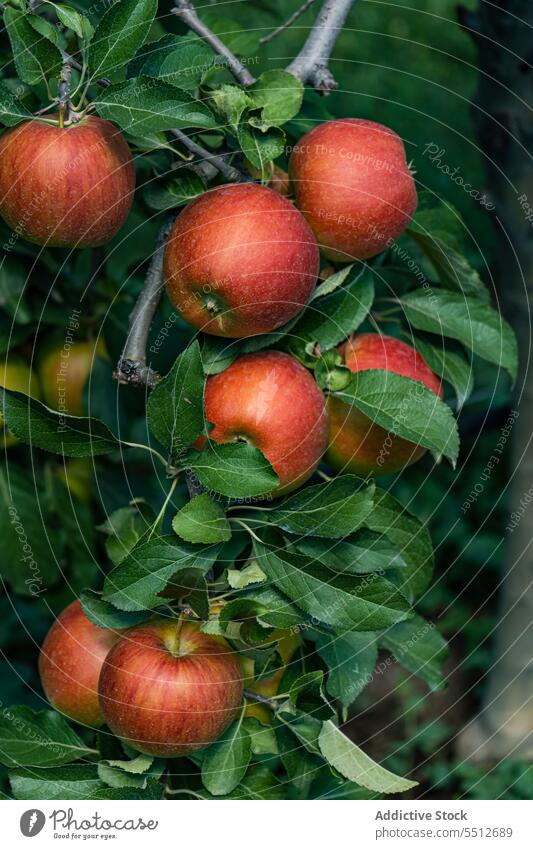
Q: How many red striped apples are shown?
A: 7